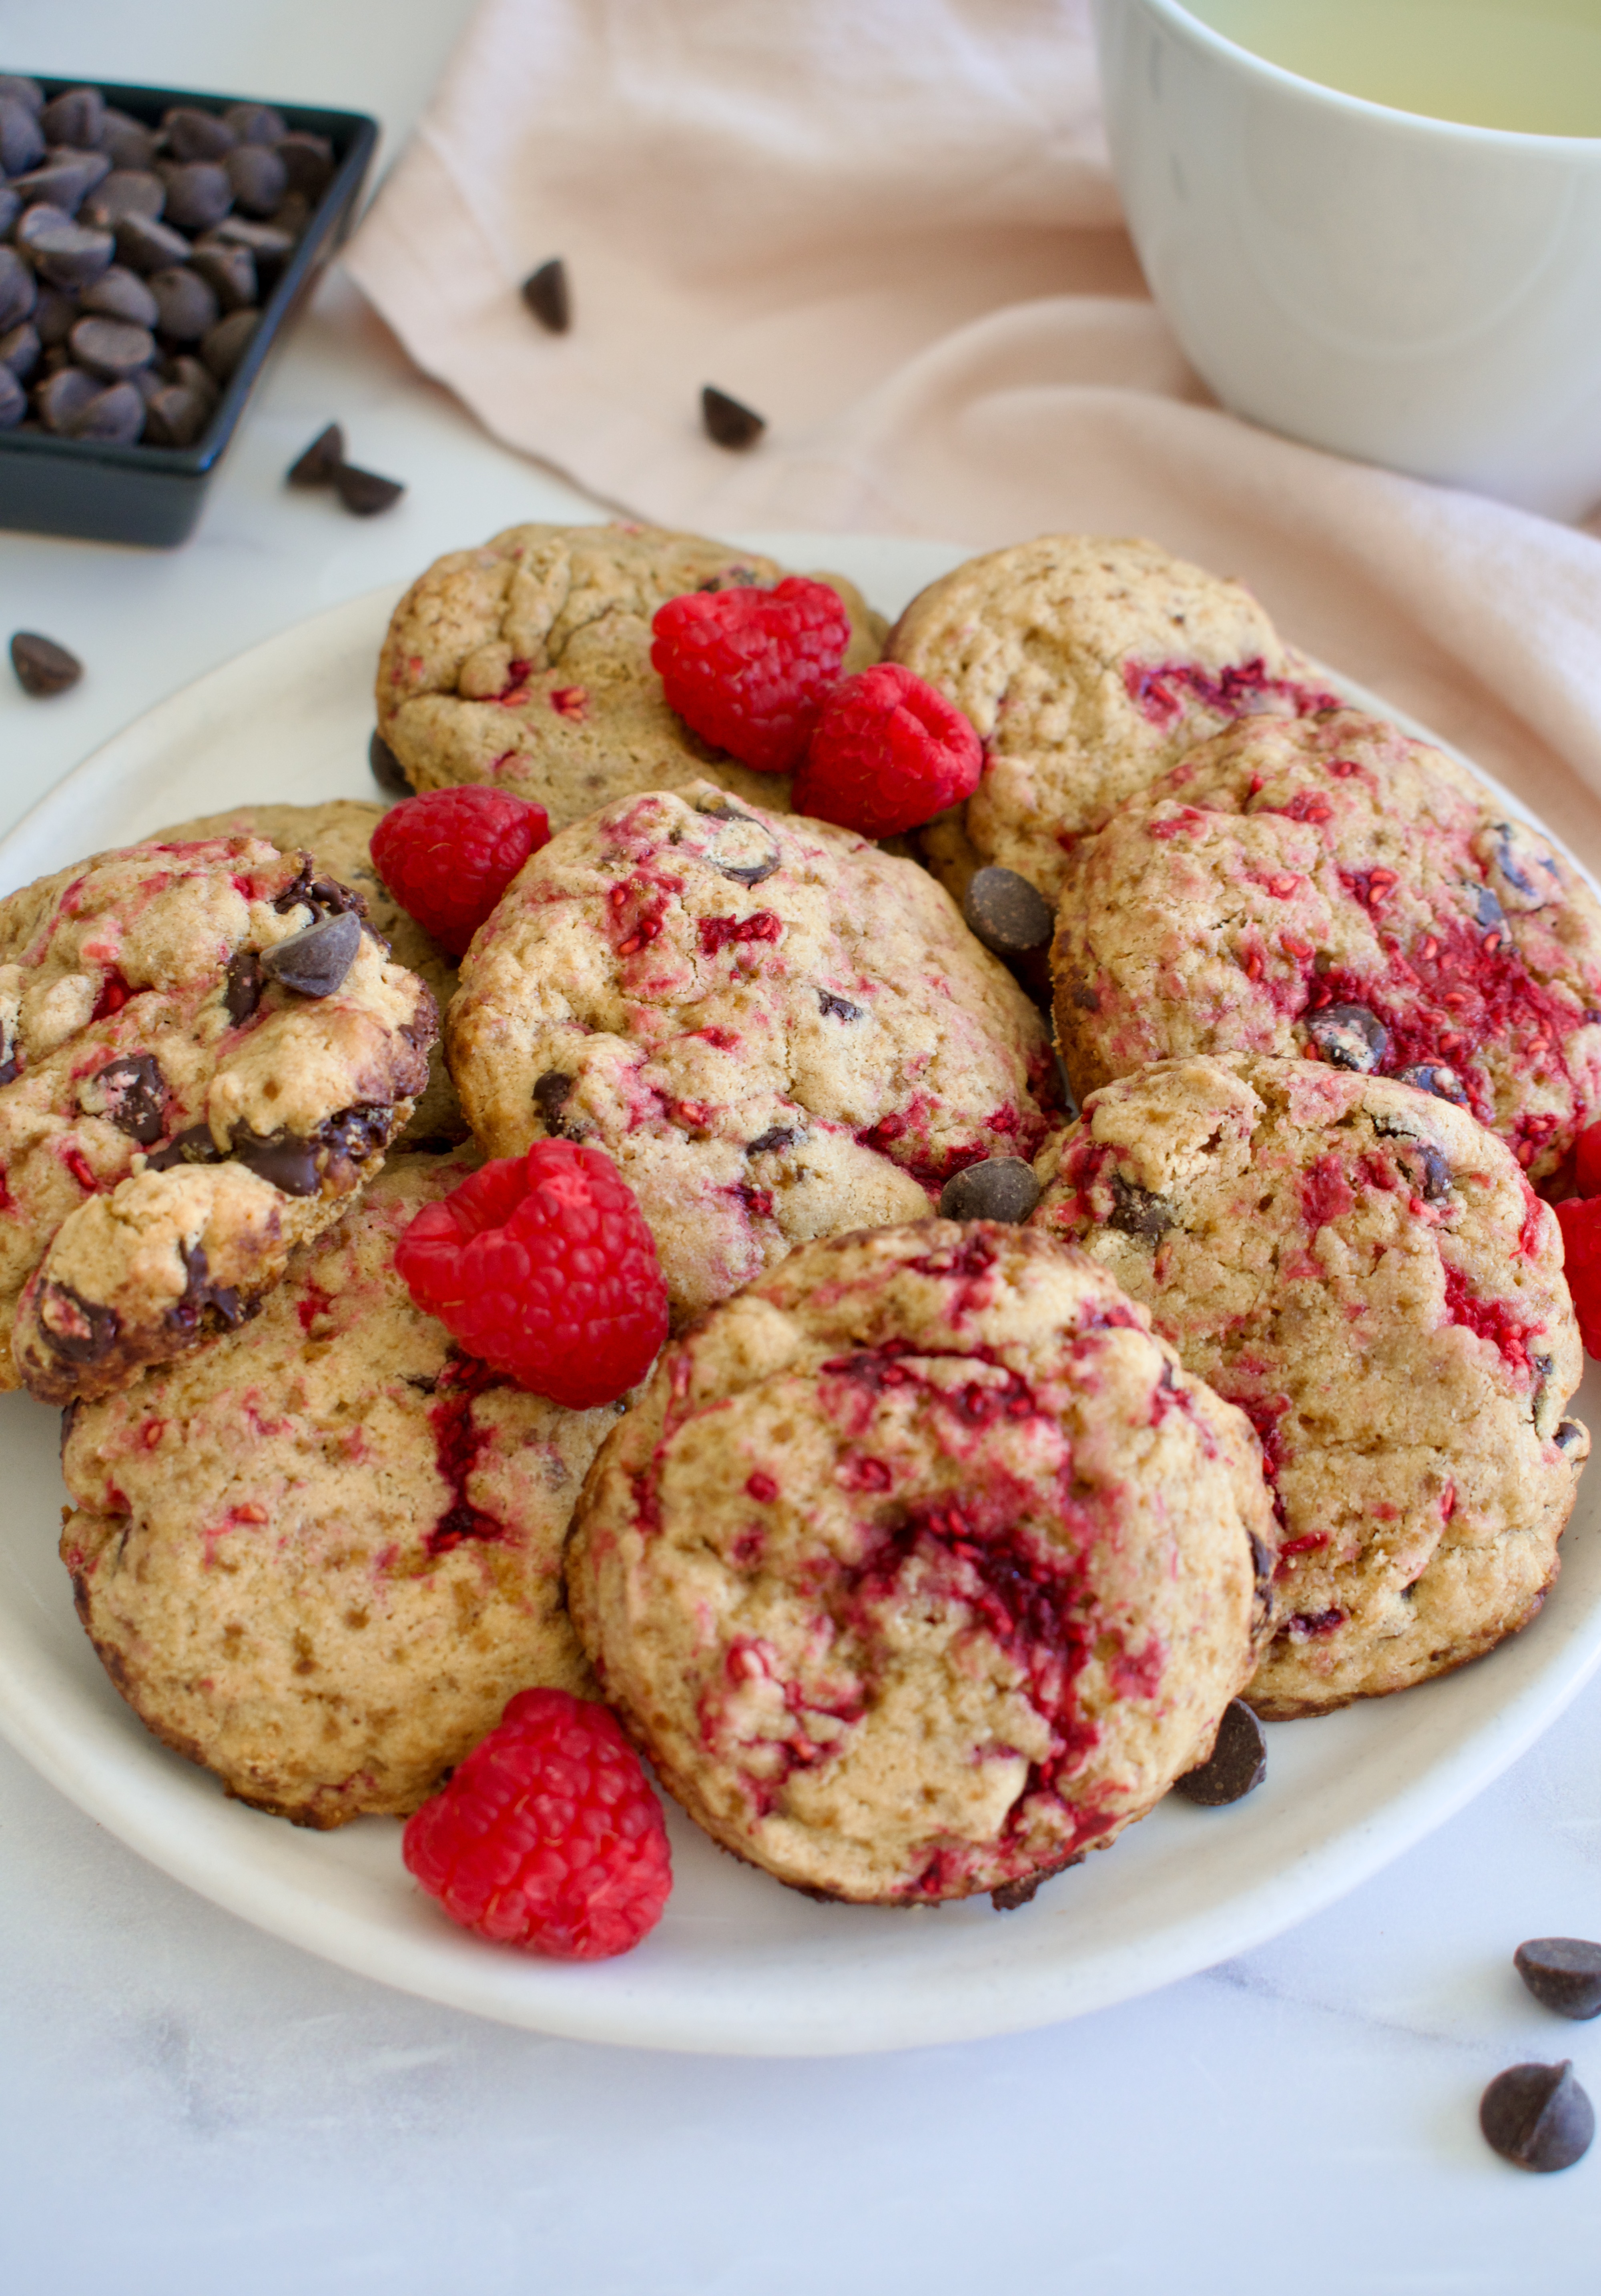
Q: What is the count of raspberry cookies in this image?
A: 9